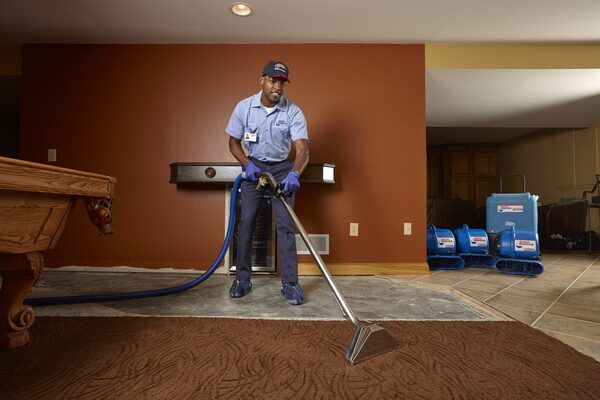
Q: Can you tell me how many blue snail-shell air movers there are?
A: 3